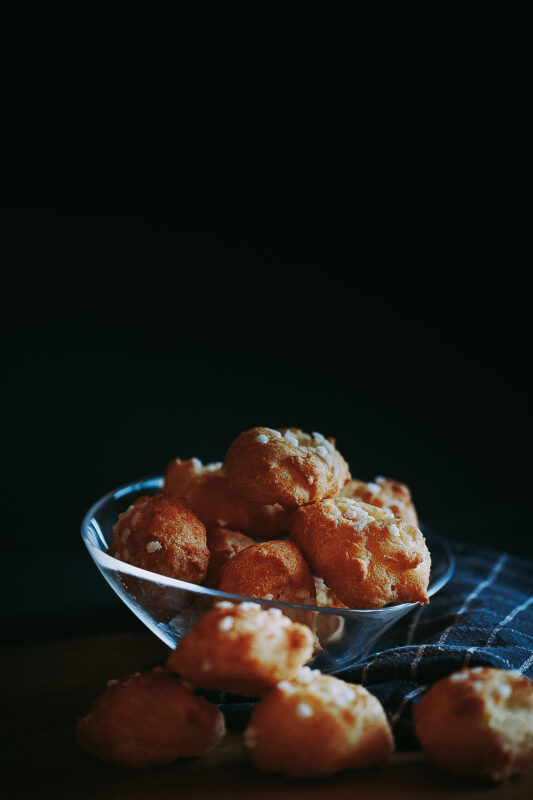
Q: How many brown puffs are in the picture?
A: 12